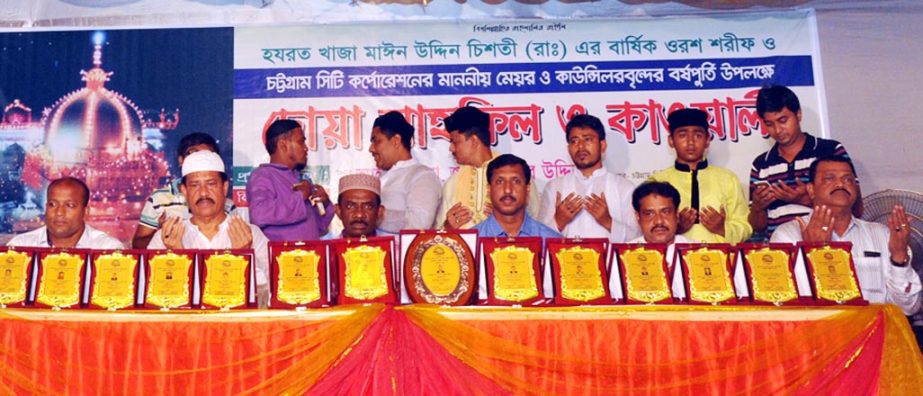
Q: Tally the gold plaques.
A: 14